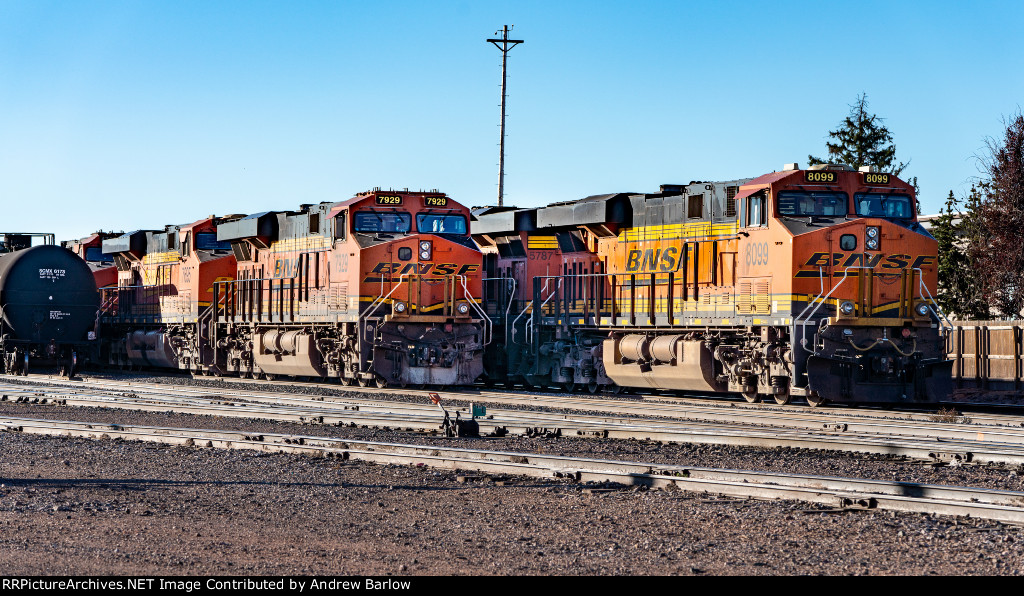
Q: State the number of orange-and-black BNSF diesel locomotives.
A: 5